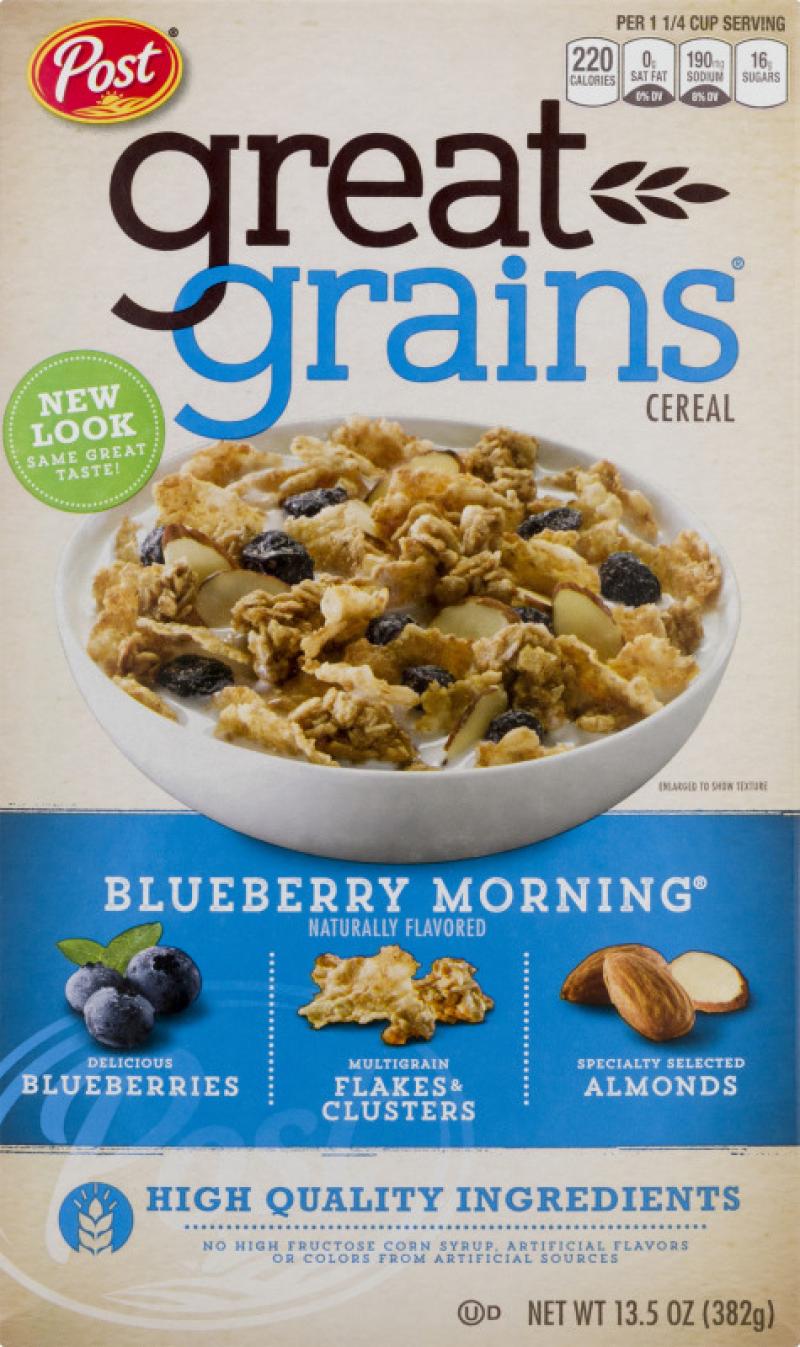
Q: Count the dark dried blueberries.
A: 10